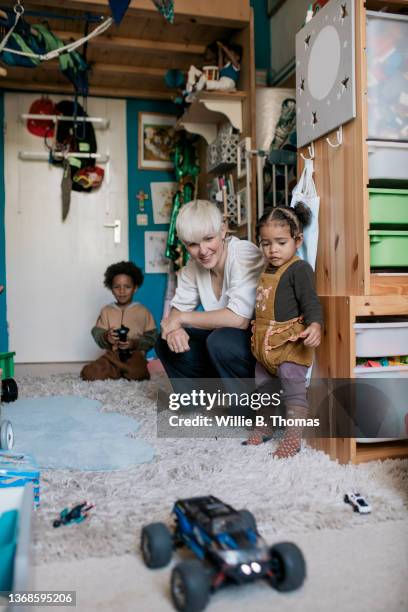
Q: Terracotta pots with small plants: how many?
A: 0